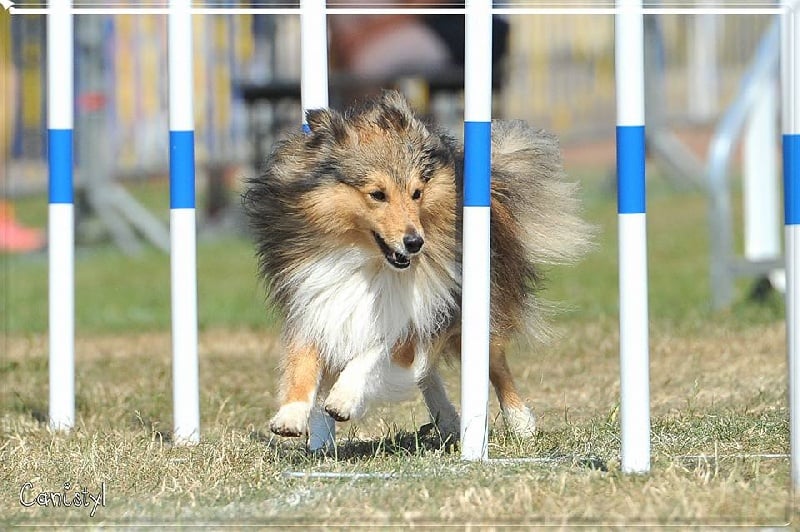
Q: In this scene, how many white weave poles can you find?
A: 6